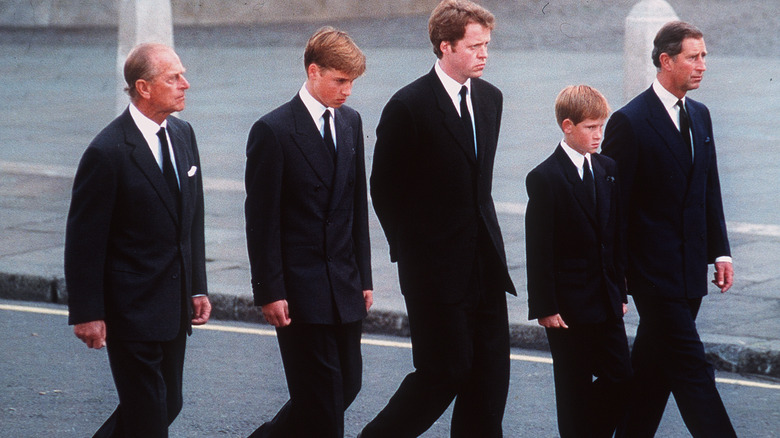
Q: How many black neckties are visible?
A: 5